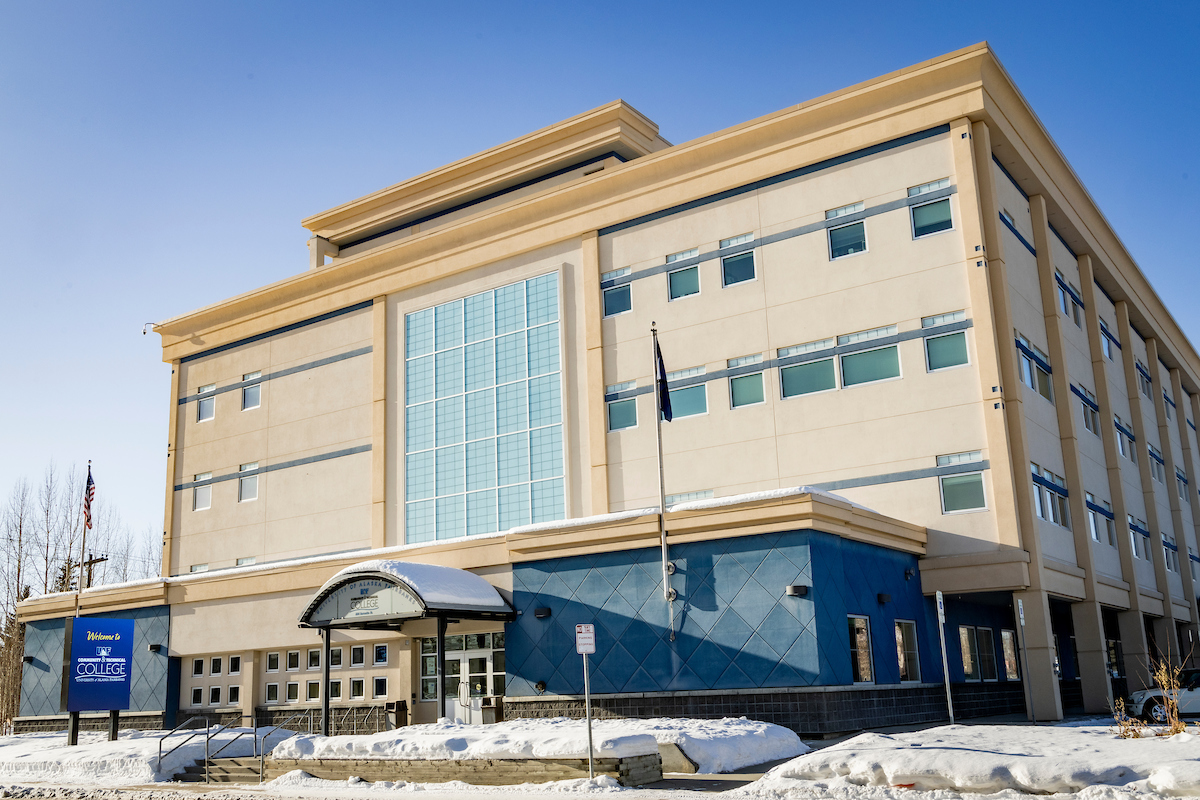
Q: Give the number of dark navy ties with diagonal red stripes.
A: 0